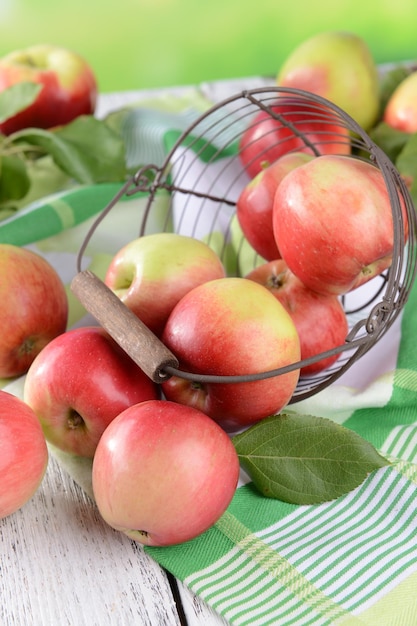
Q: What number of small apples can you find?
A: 13